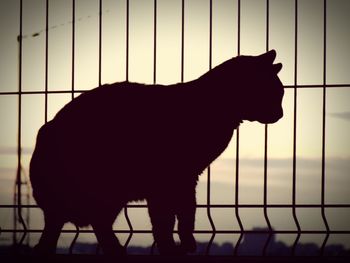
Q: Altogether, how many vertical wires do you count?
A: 12